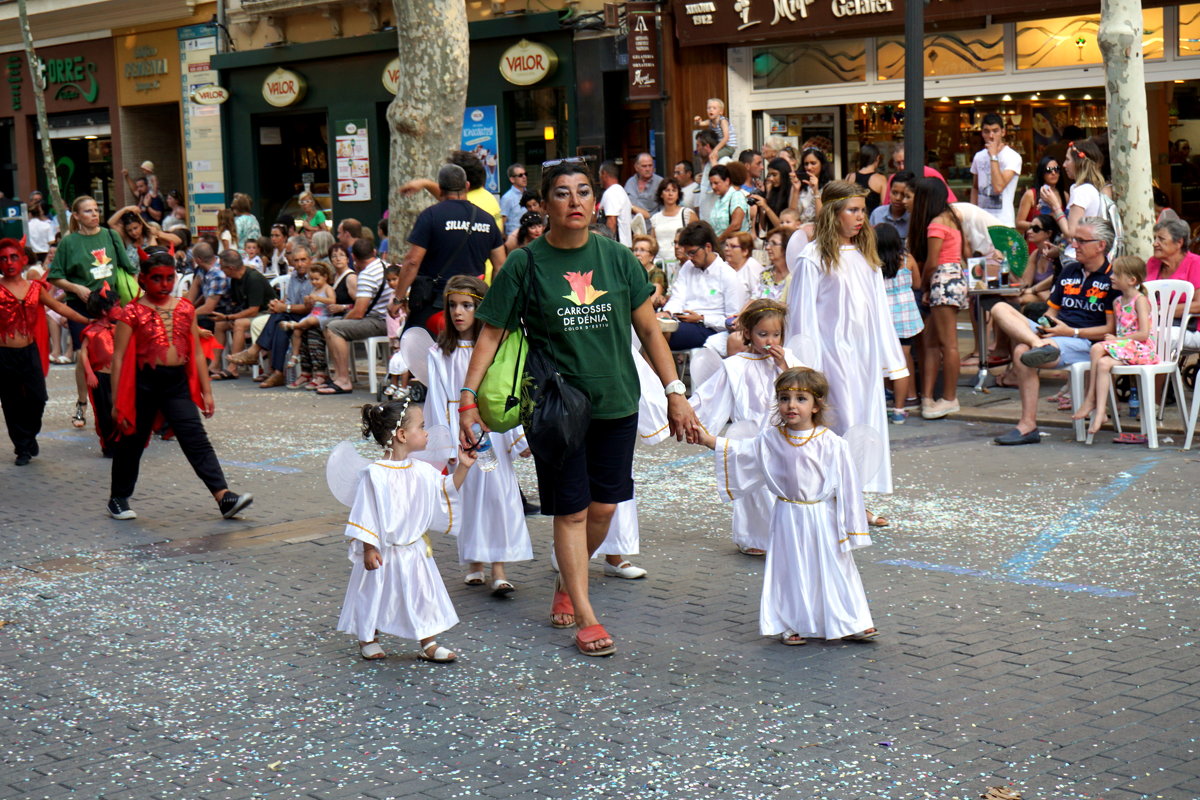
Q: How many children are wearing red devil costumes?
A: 3